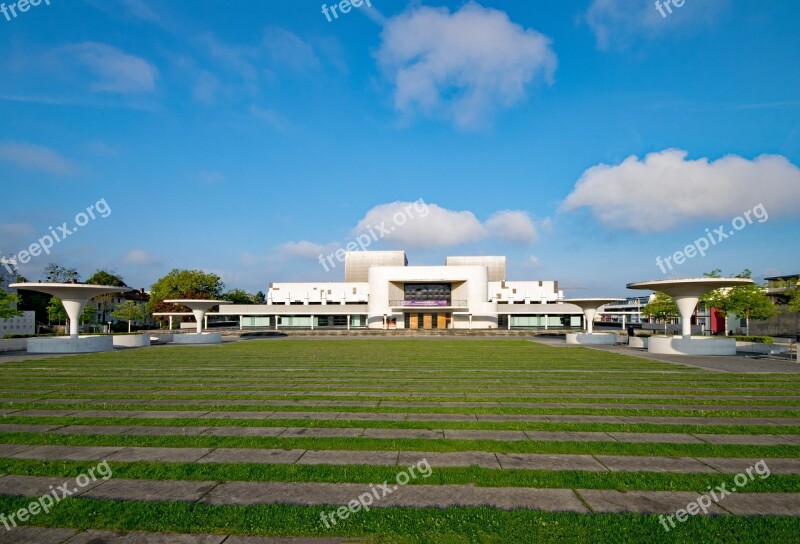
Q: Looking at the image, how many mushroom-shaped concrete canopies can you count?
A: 4